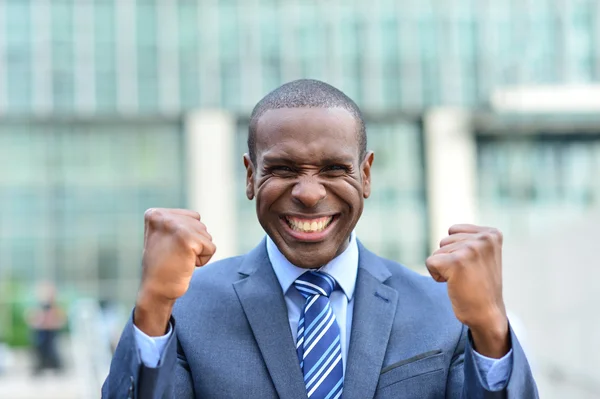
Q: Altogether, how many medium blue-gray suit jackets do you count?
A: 1